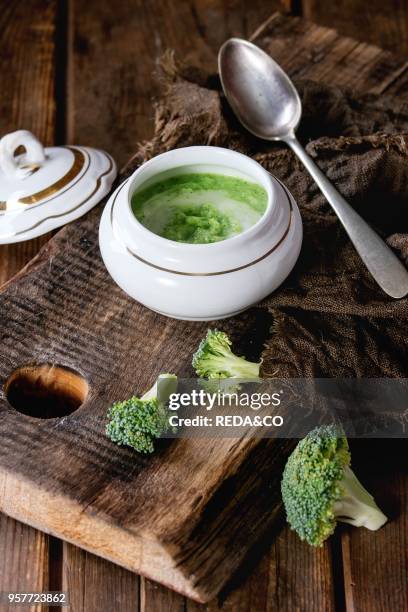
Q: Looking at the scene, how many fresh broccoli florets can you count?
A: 3